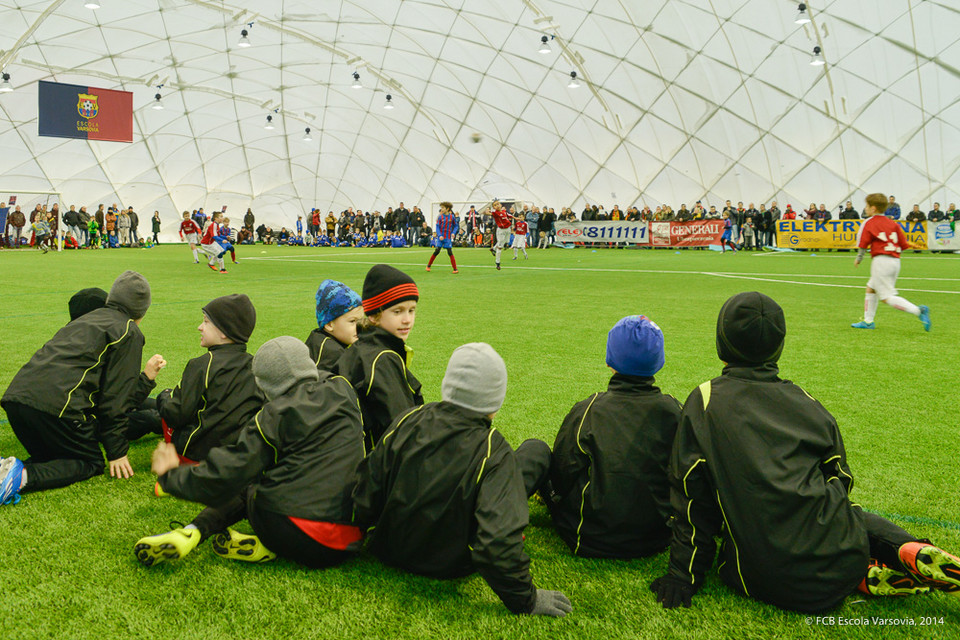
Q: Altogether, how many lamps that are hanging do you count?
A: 12